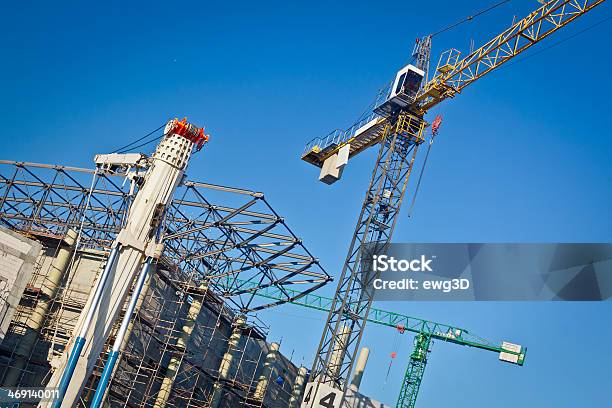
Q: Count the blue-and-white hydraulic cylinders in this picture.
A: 2